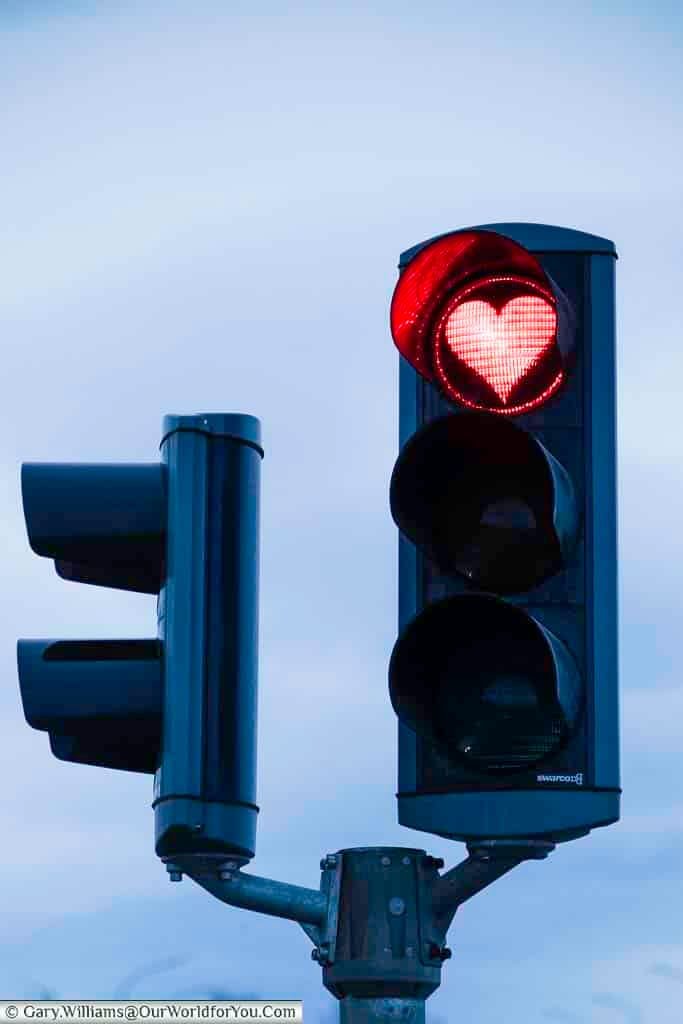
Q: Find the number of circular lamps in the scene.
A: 3